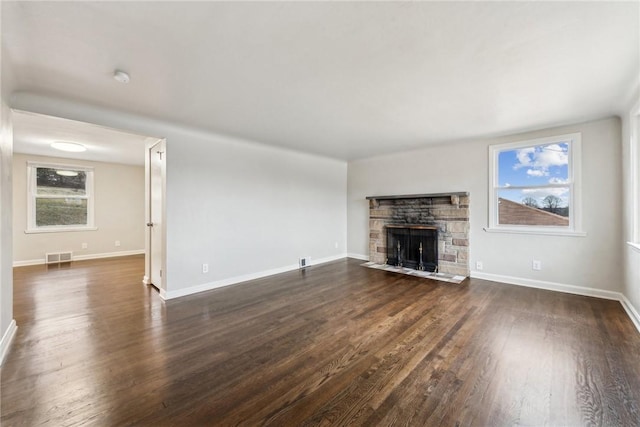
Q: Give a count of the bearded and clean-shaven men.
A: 0